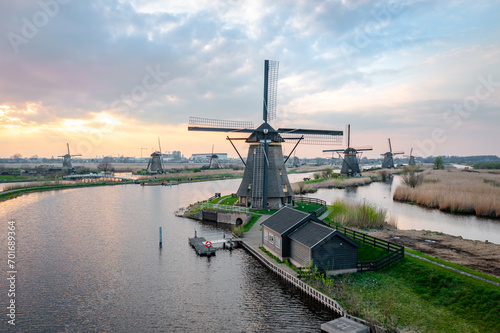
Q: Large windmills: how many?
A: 1